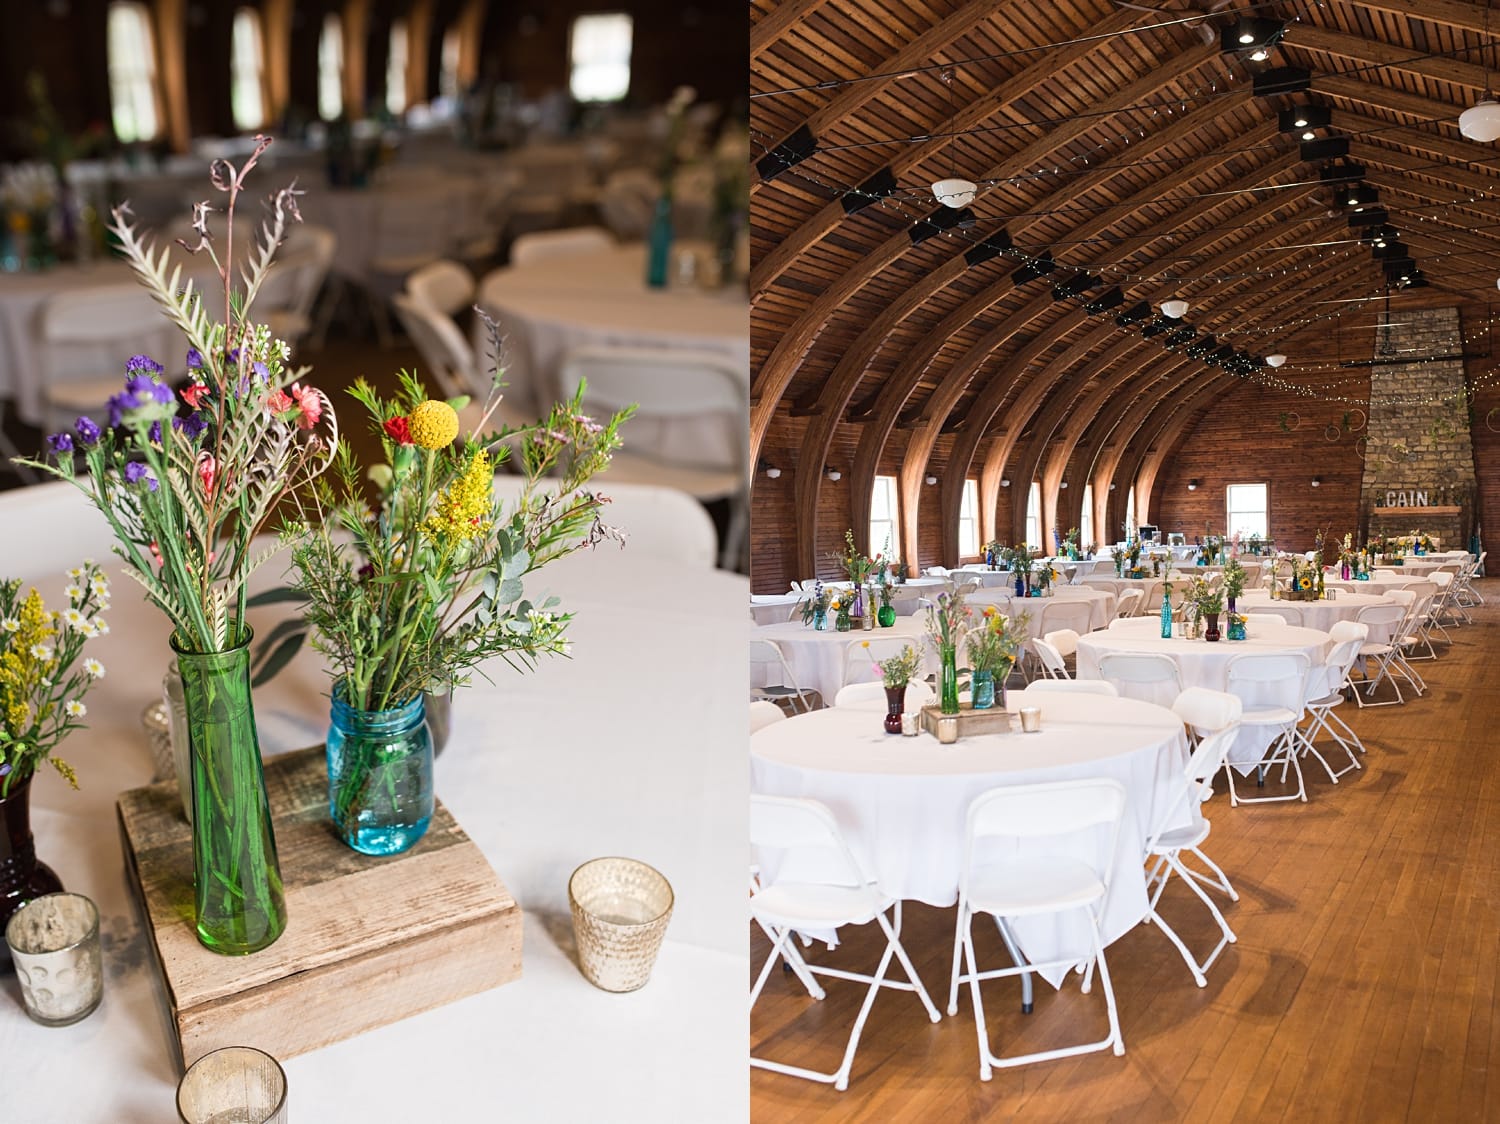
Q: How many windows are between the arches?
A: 5